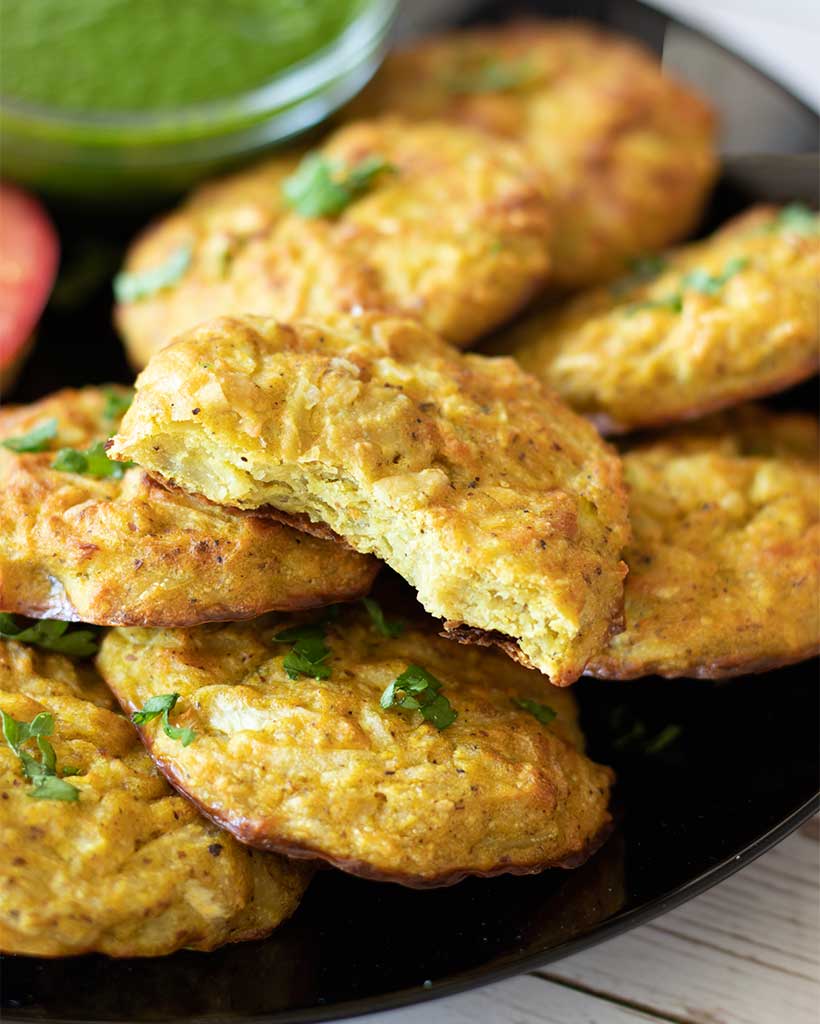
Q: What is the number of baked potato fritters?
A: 8